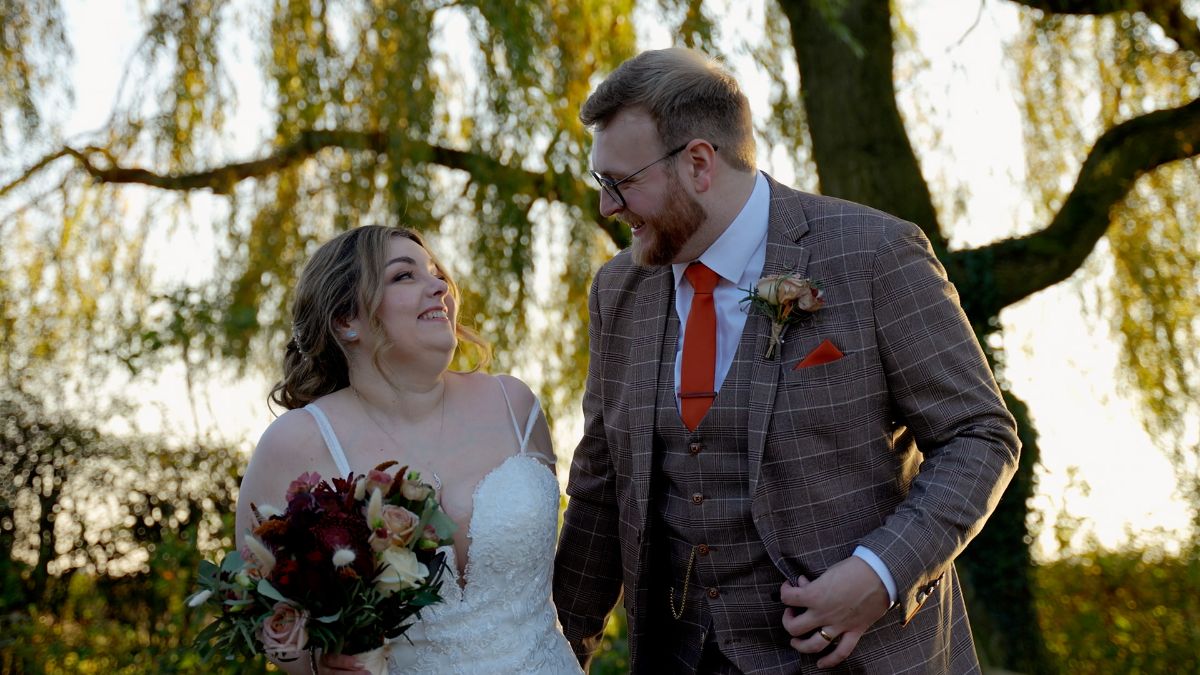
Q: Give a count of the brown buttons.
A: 4